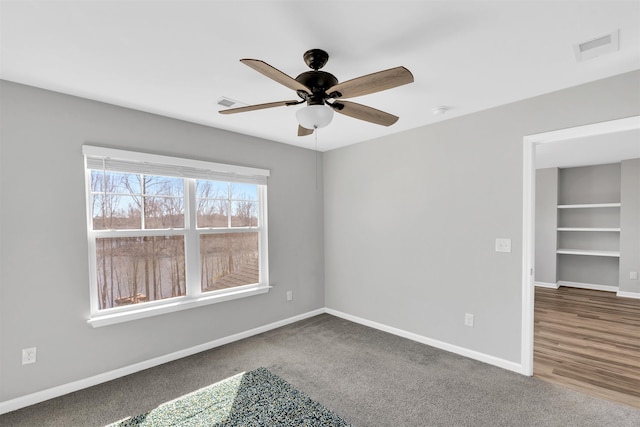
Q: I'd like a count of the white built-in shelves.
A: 3